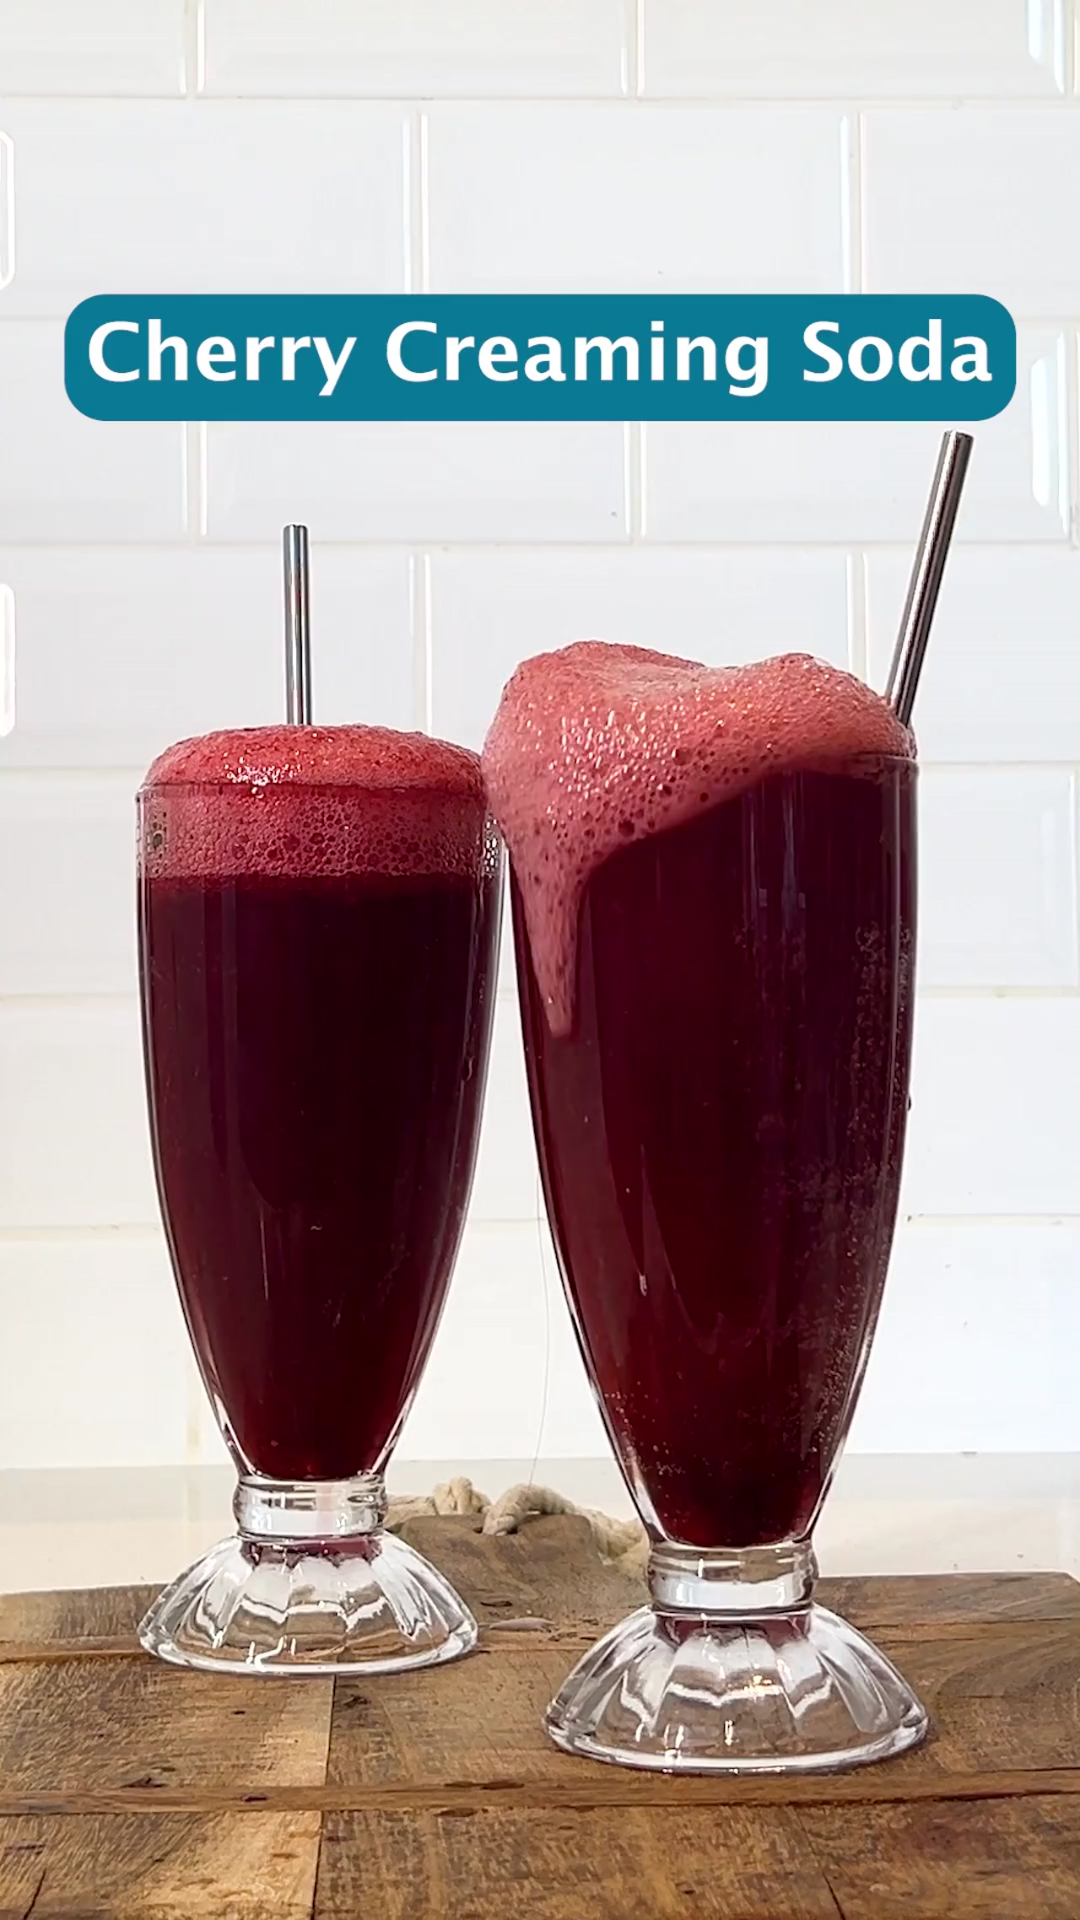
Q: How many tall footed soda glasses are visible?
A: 2